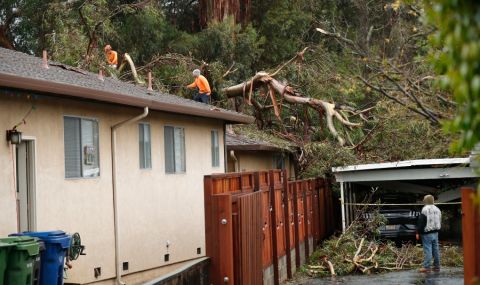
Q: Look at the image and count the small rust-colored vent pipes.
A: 3